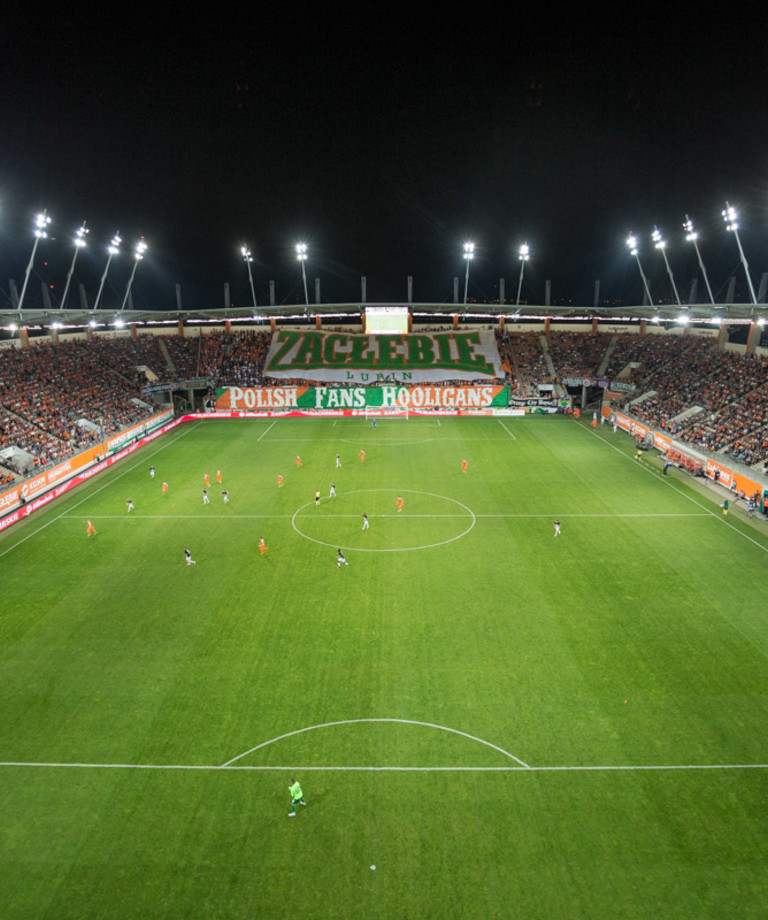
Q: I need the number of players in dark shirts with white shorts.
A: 10